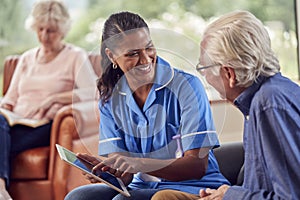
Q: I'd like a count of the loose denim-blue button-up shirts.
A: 1